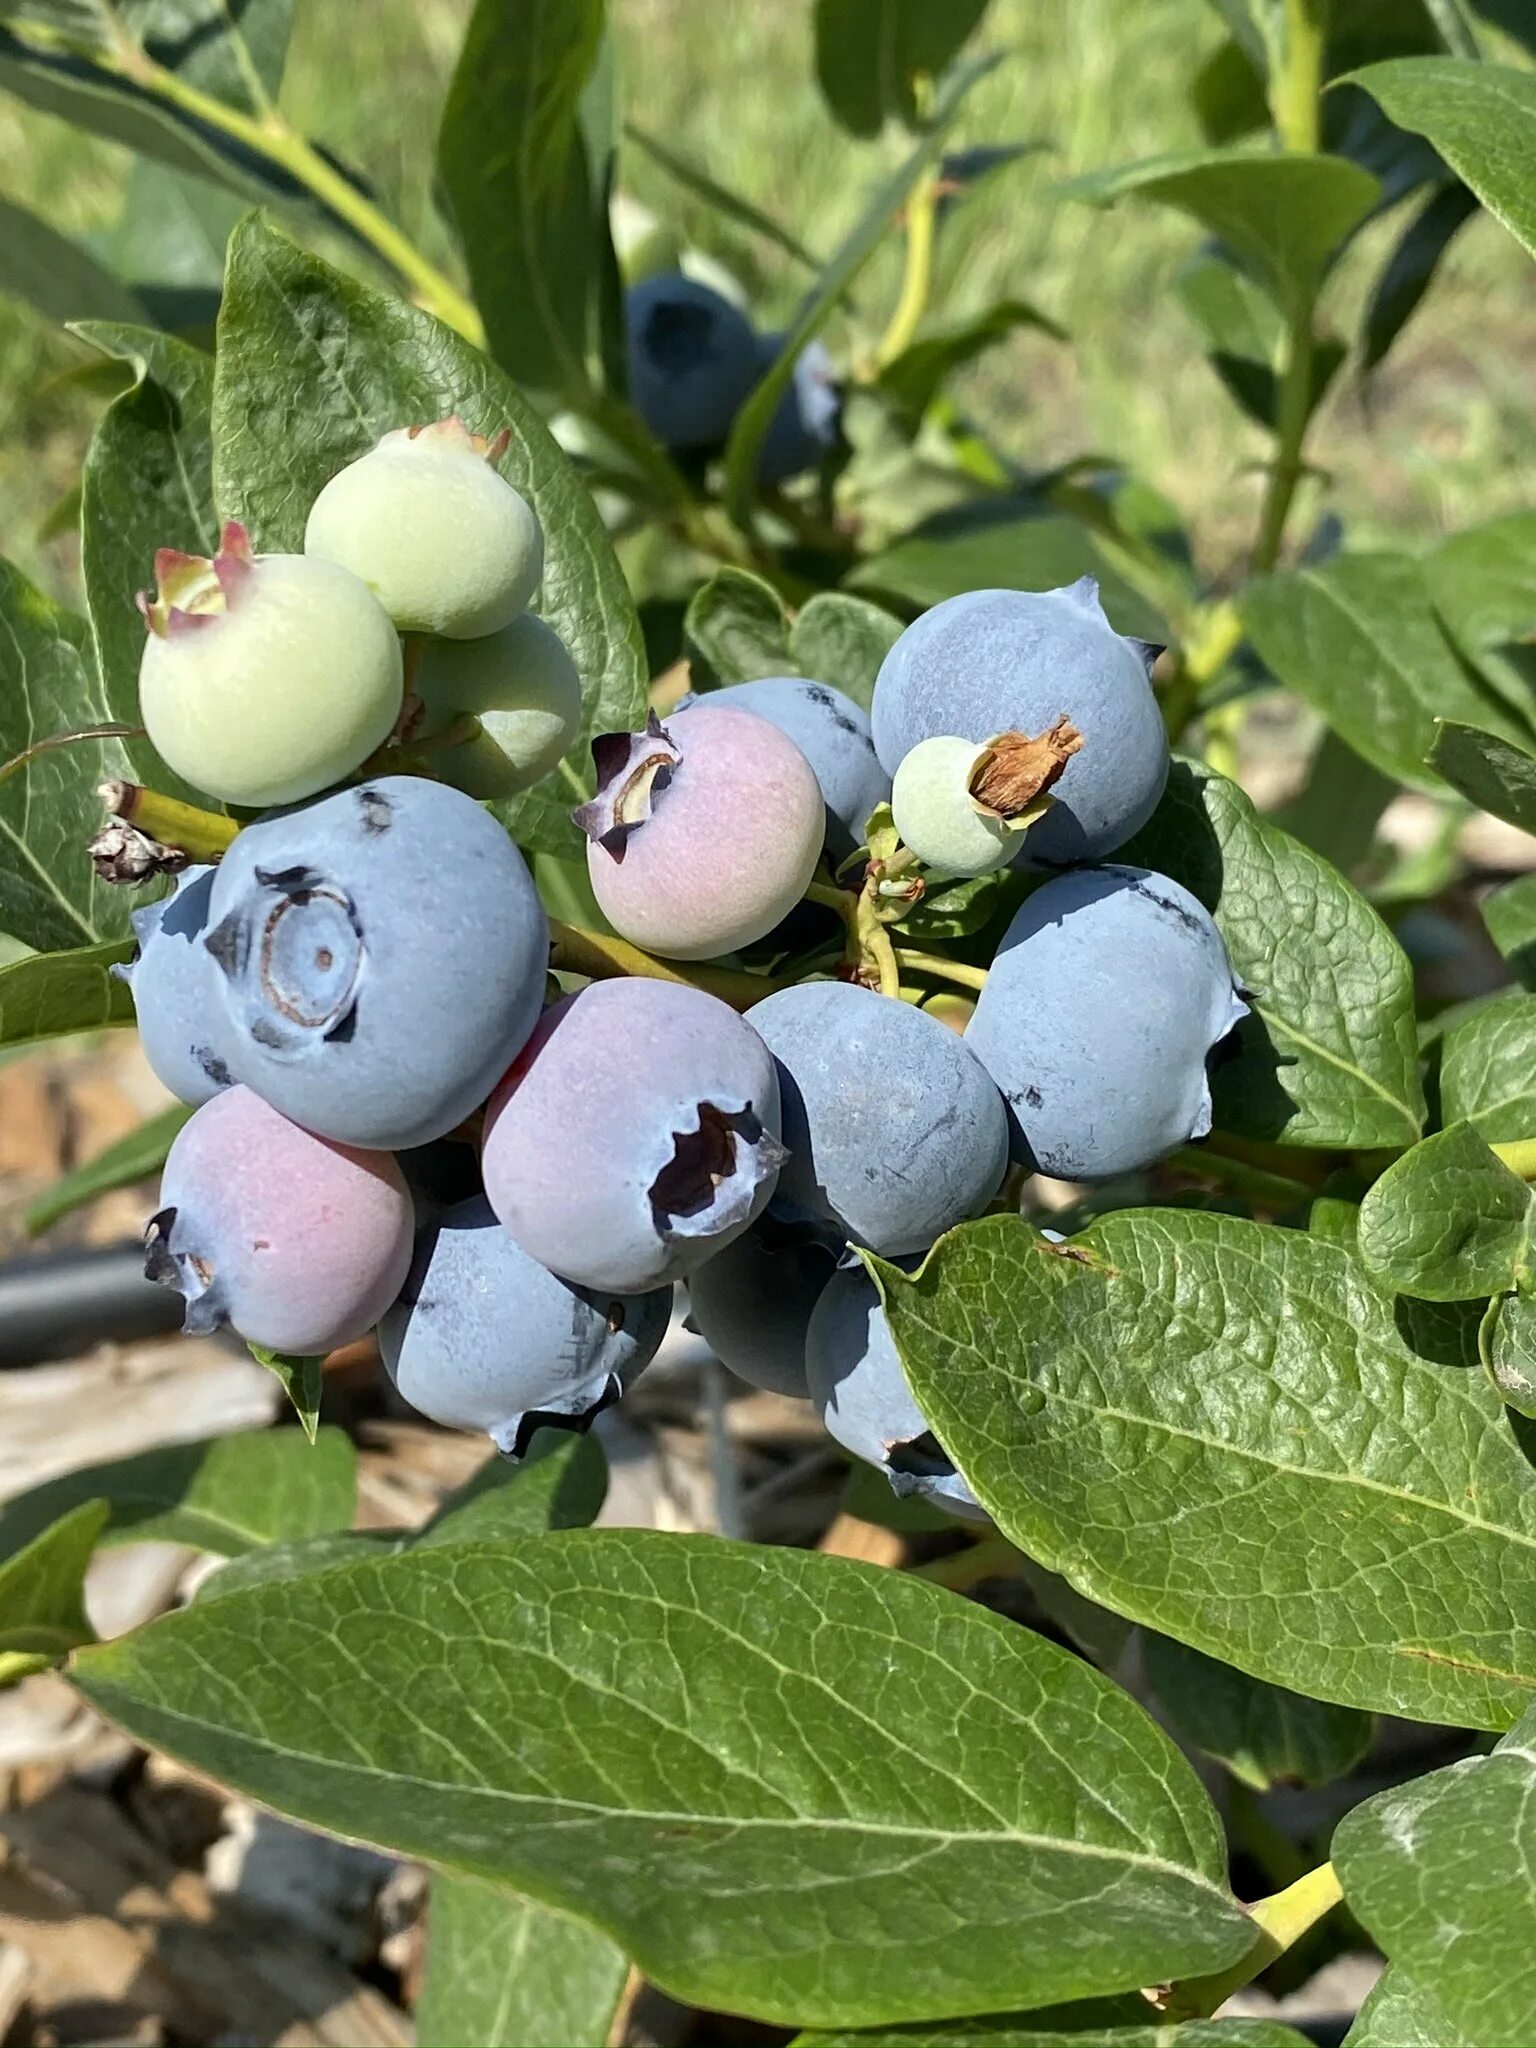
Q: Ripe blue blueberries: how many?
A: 11